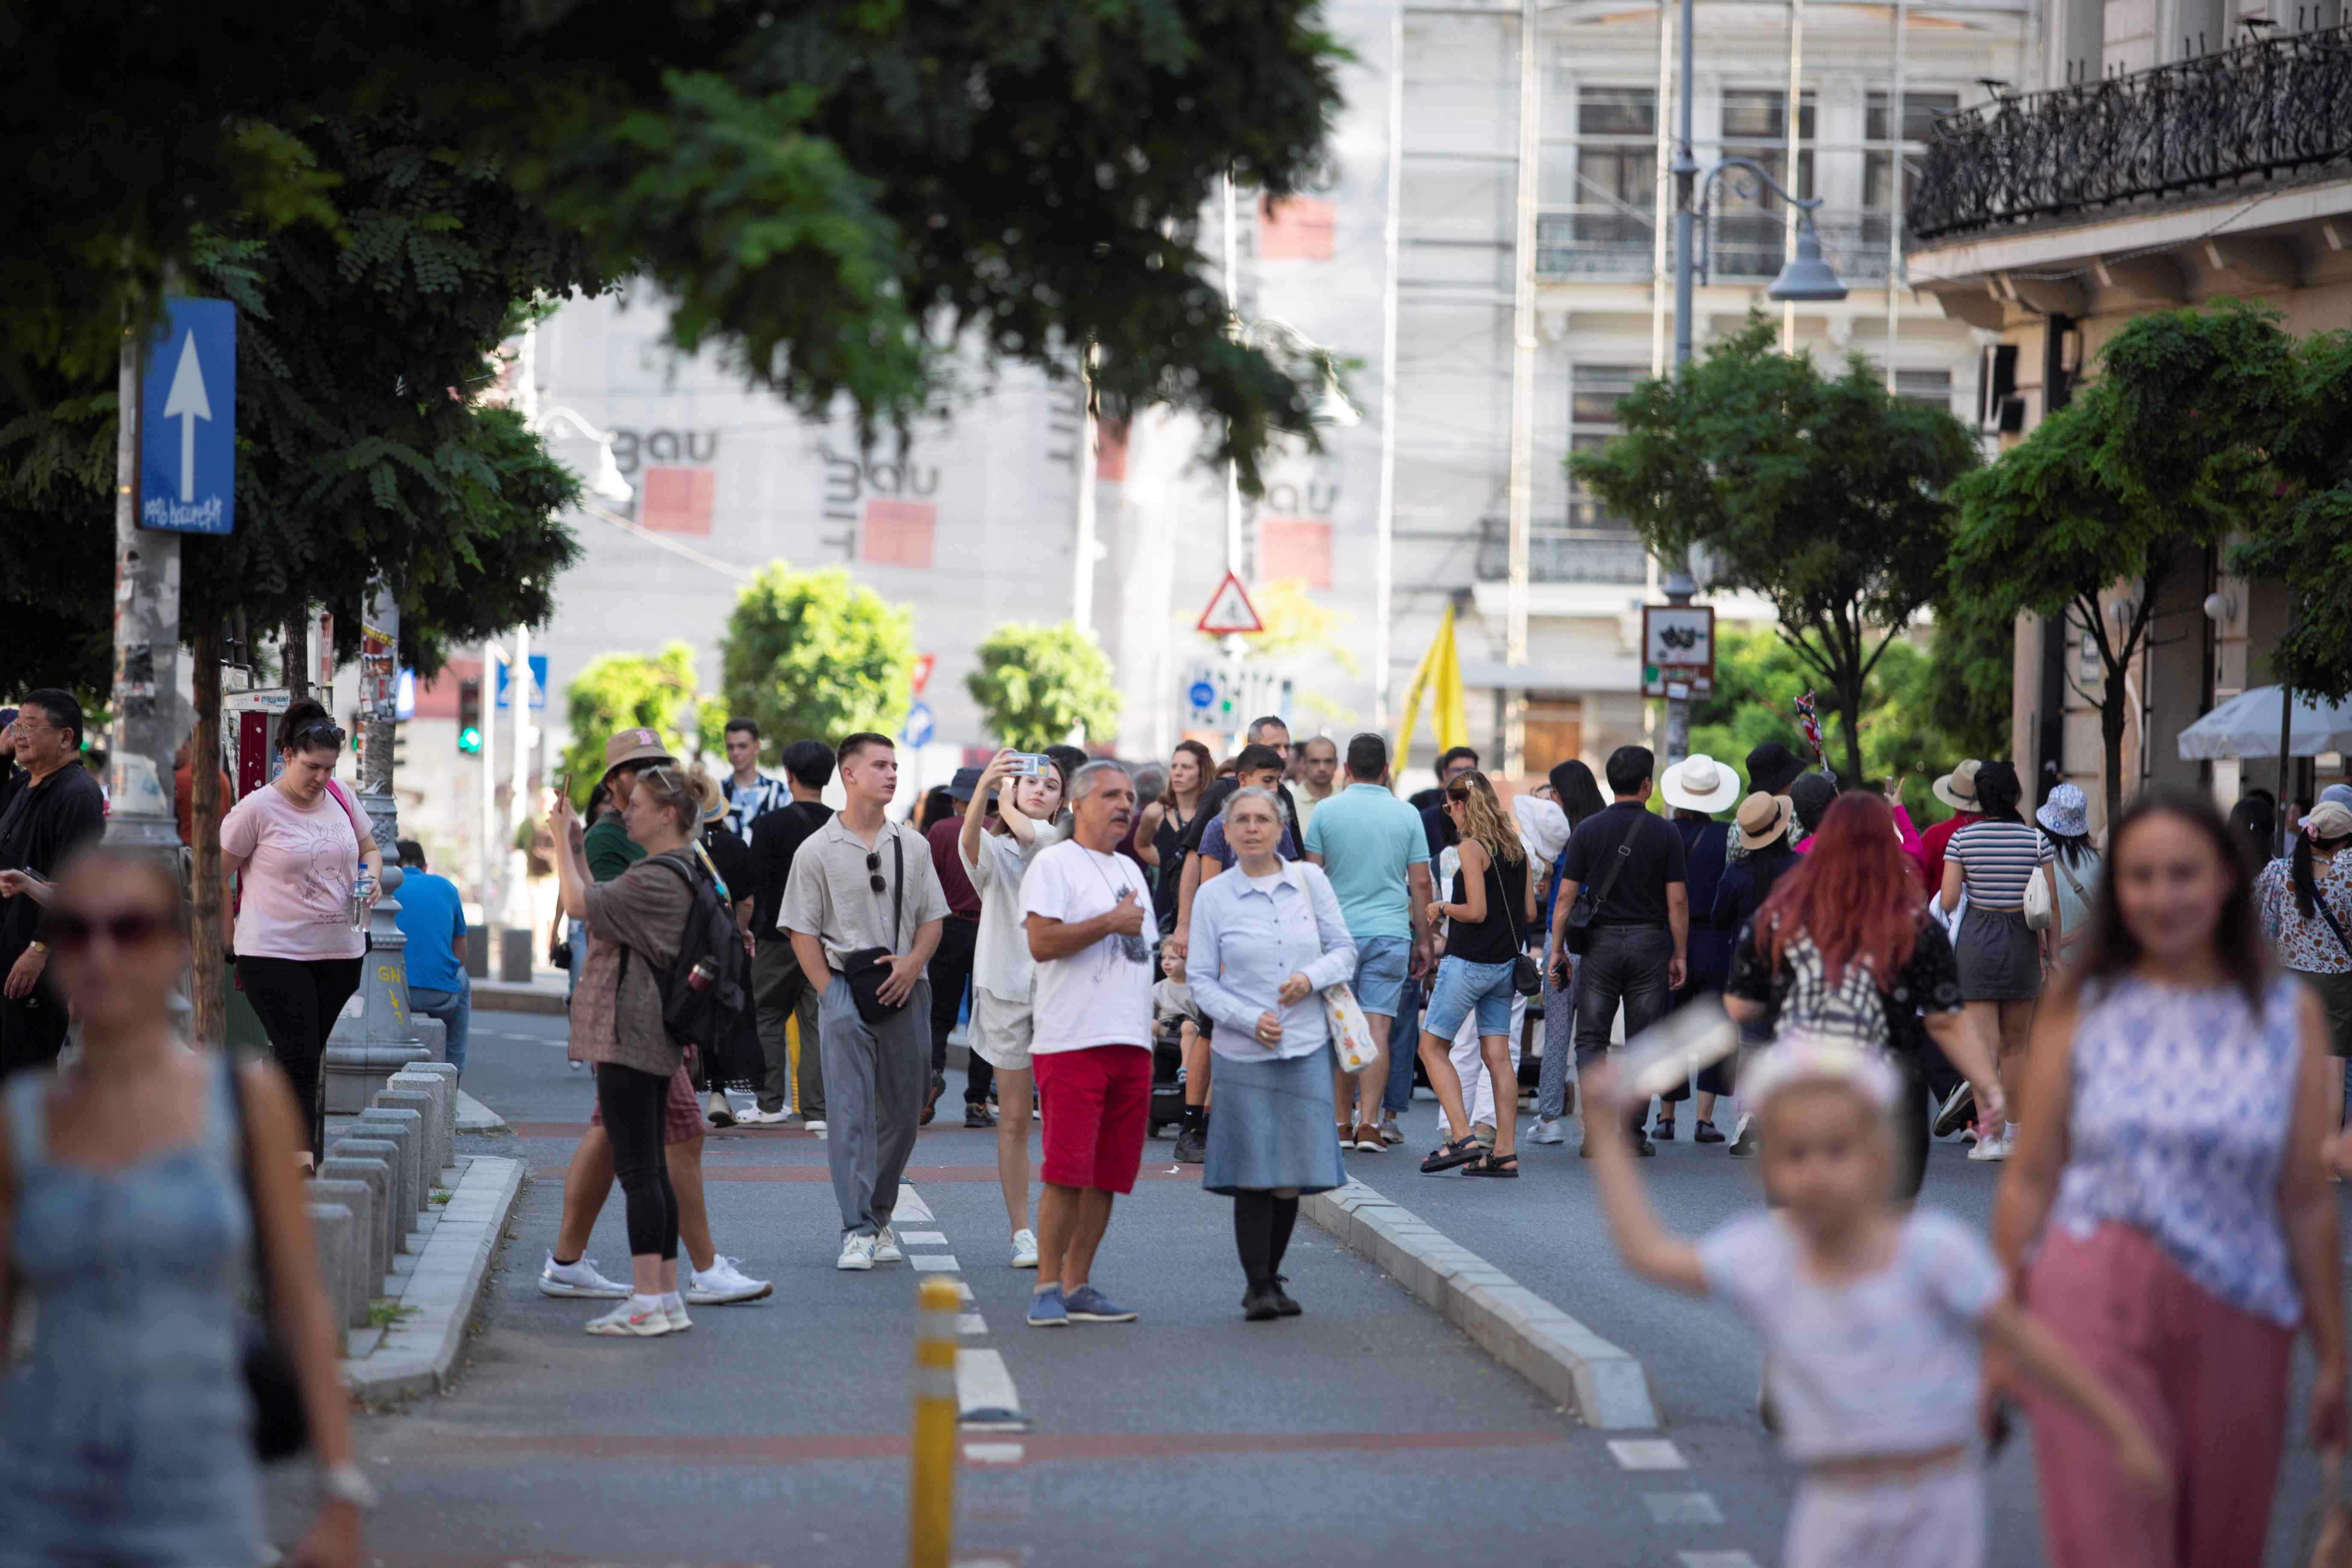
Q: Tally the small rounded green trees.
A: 3